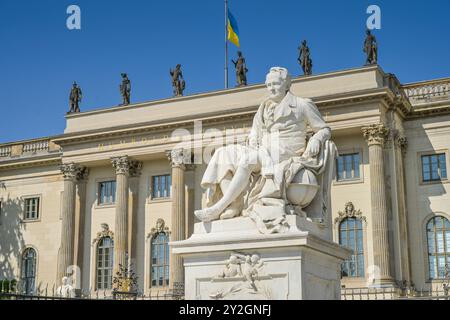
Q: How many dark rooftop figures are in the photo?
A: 6